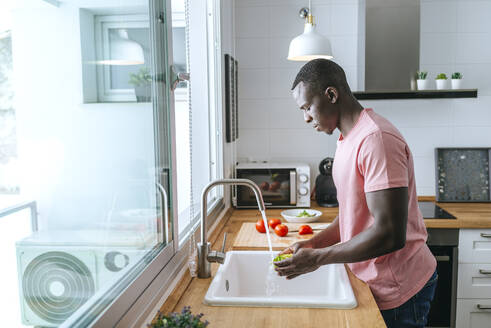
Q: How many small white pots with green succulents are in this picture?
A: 3